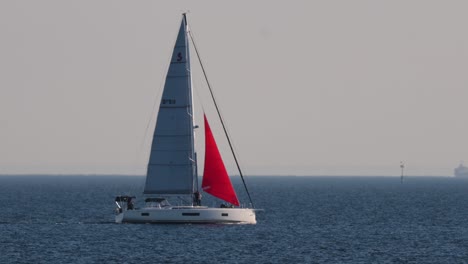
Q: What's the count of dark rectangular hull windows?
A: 3